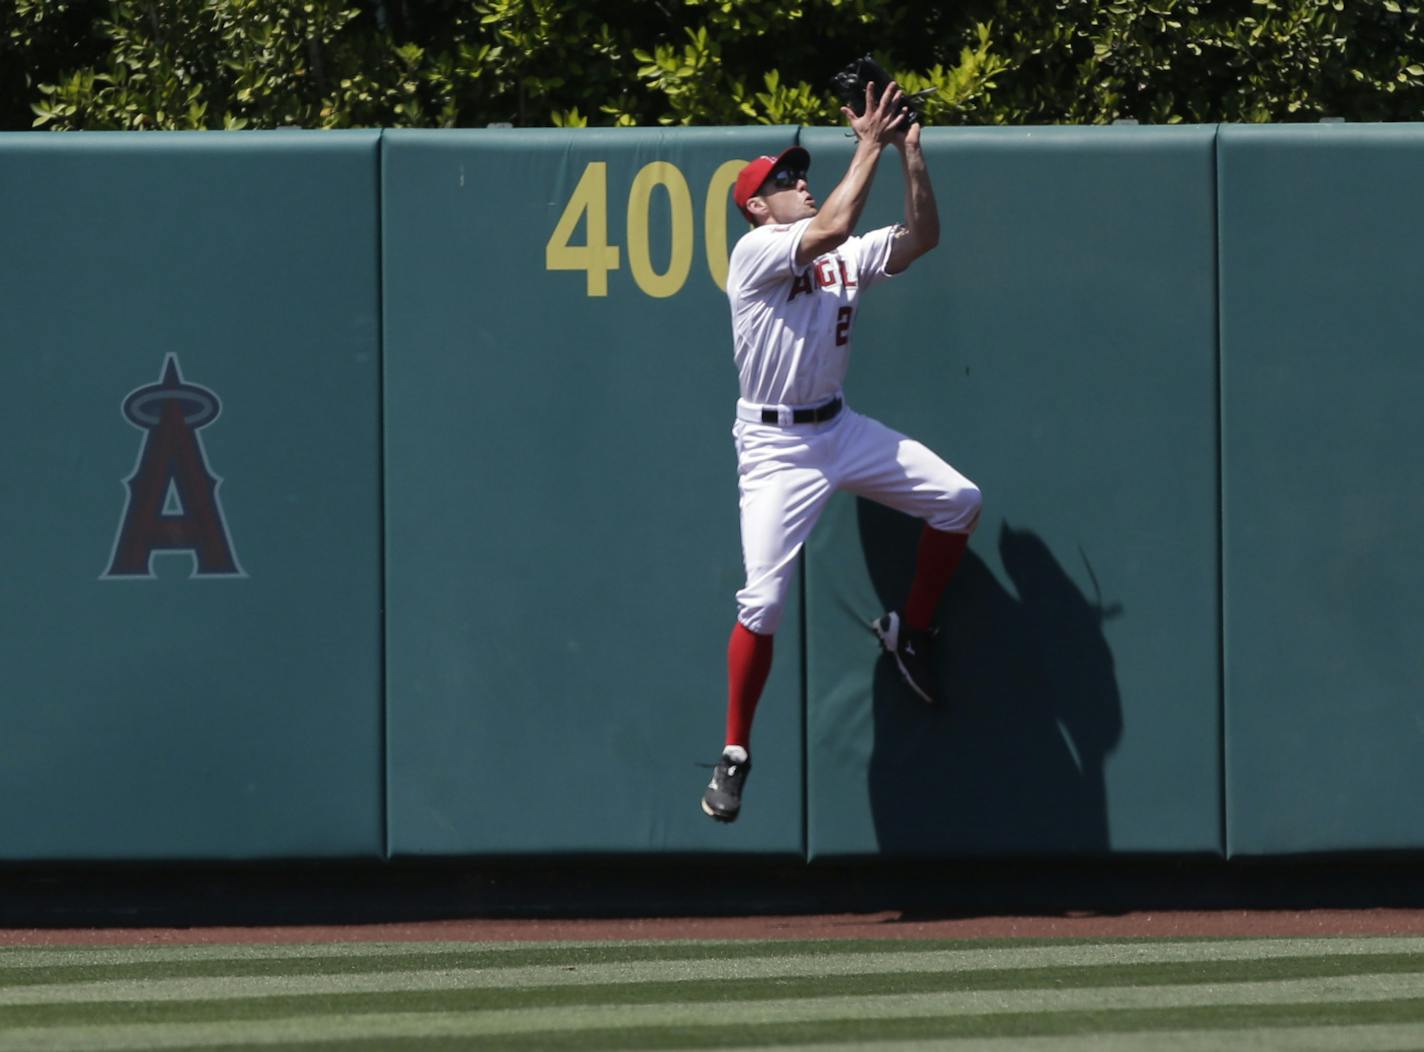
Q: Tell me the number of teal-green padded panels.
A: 4